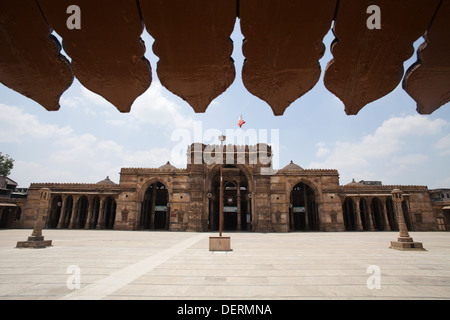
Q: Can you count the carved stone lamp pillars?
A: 2